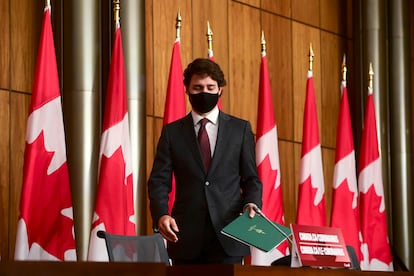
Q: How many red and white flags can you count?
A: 8